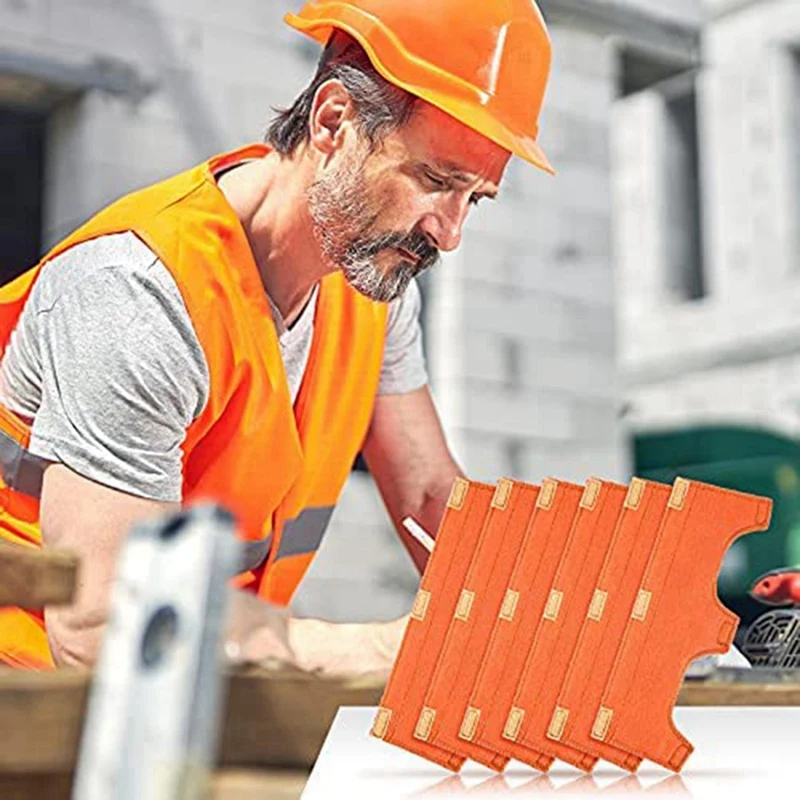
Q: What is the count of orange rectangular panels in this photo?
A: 6